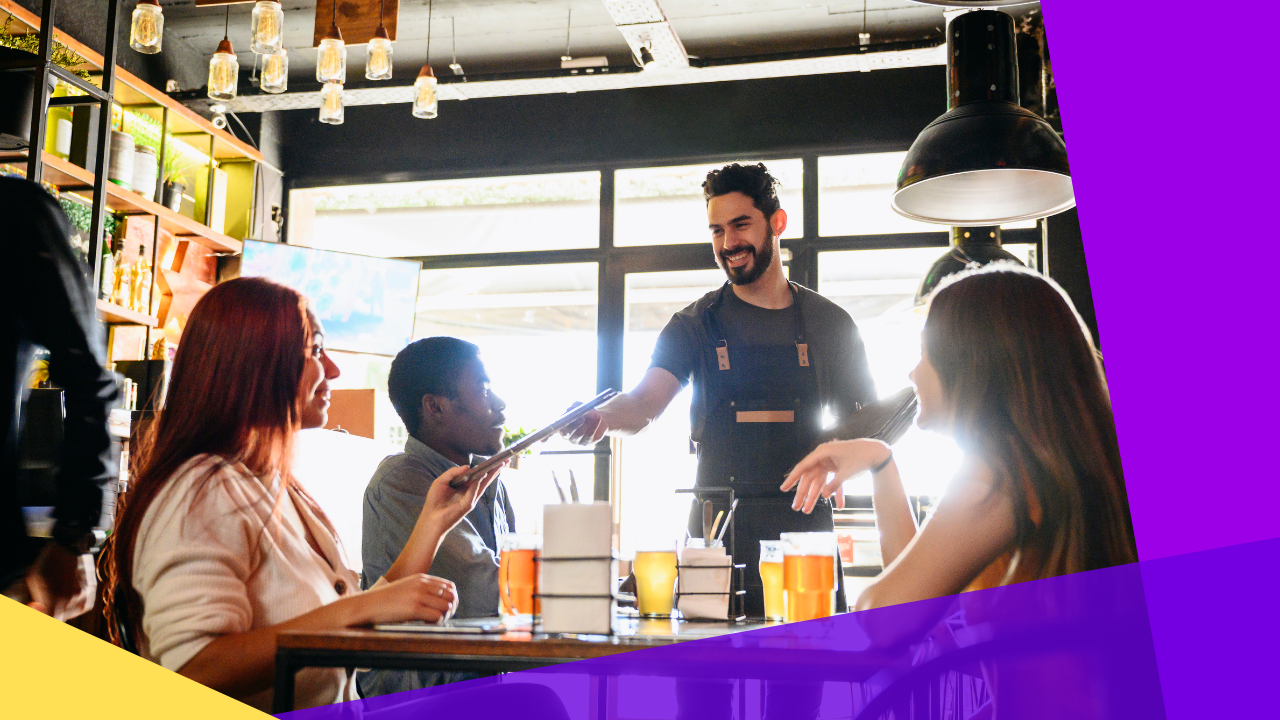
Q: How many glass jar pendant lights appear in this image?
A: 8